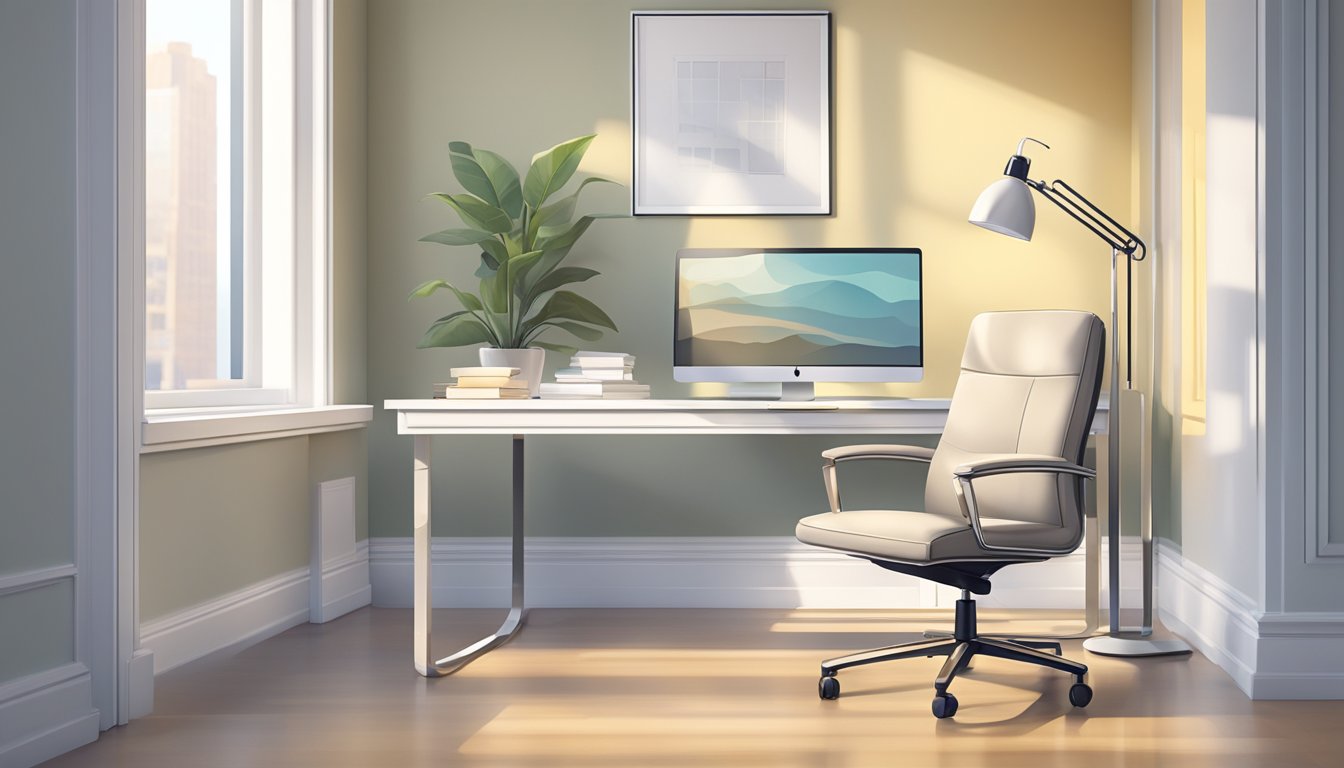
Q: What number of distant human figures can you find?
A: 0